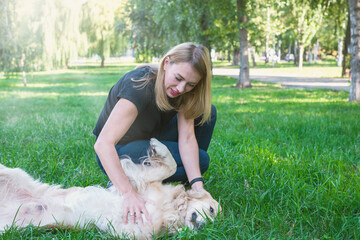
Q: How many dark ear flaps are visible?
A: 0